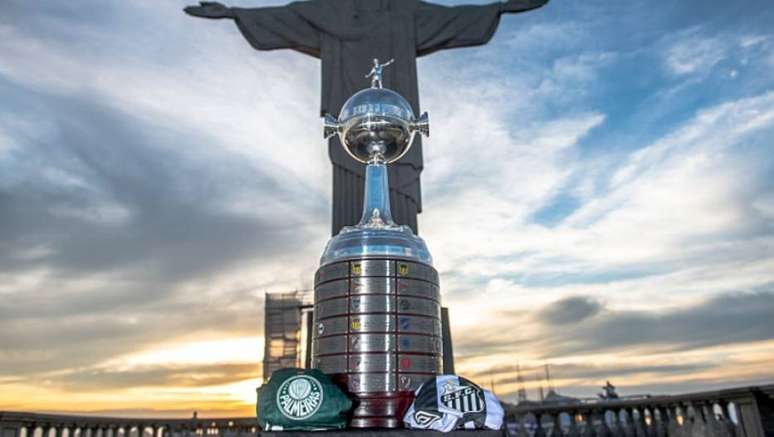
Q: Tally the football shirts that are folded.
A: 2